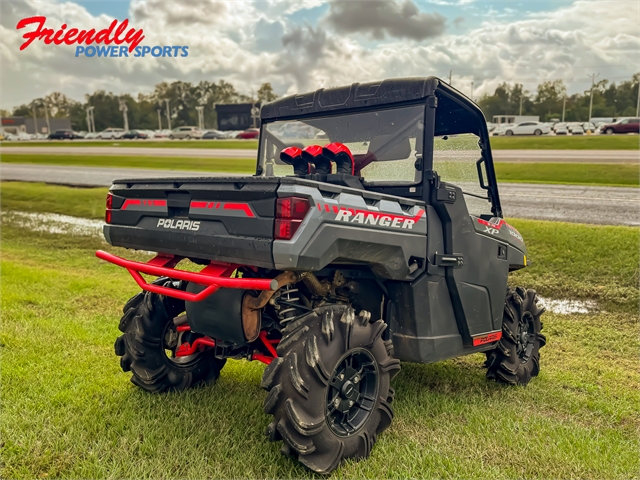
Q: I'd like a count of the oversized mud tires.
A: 3